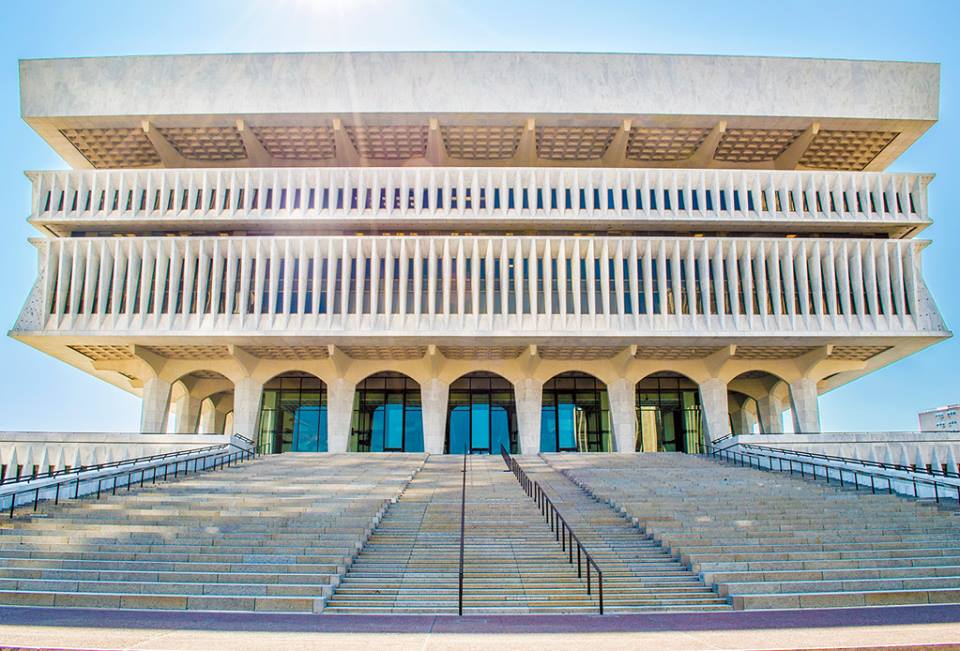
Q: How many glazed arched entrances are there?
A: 5